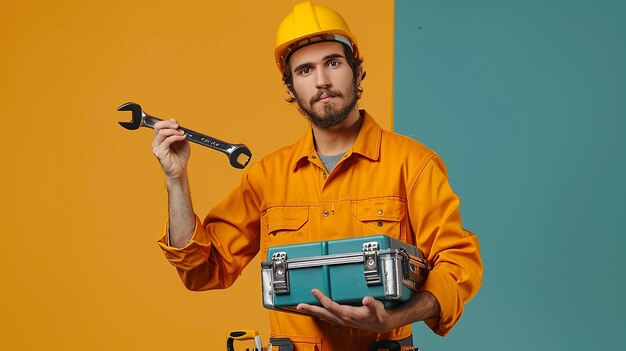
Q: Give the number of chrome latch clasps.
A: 2